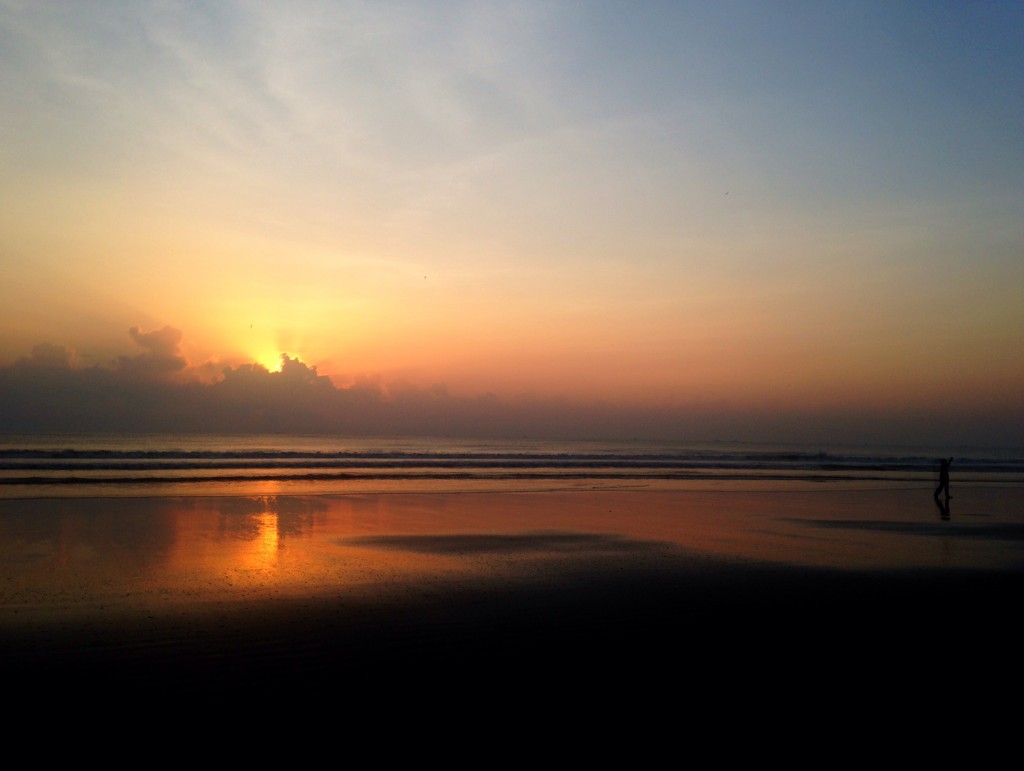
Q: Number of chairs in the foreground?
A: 0